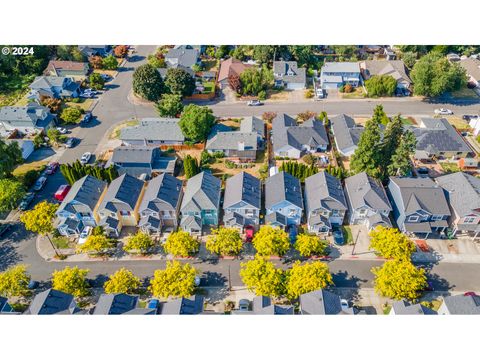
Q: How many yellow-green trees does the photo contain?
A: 15